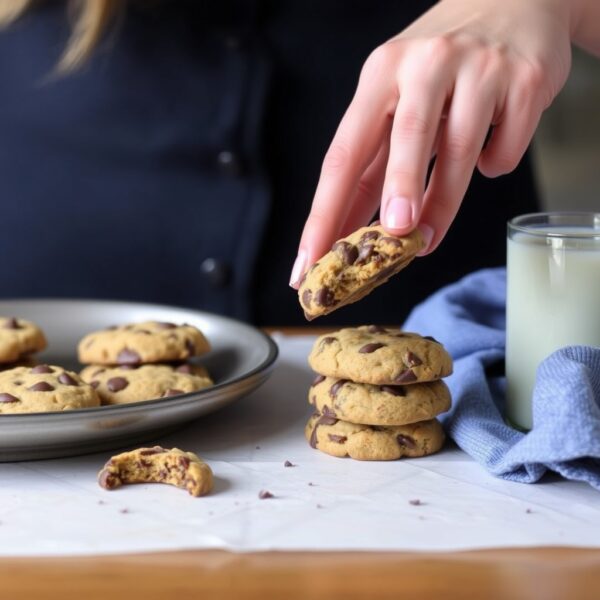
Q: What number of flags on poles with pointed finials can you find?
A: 0